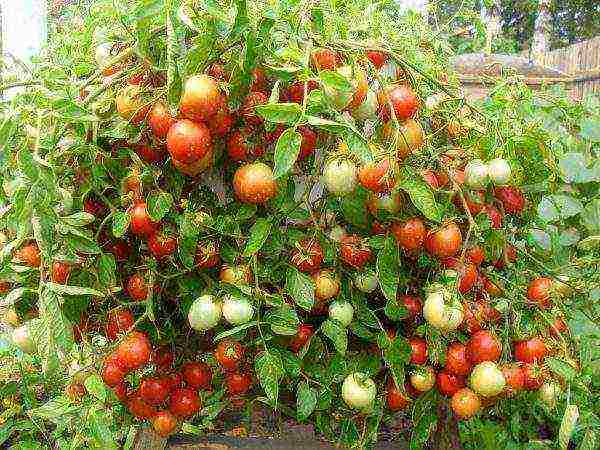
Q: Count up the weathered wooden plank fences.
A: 1